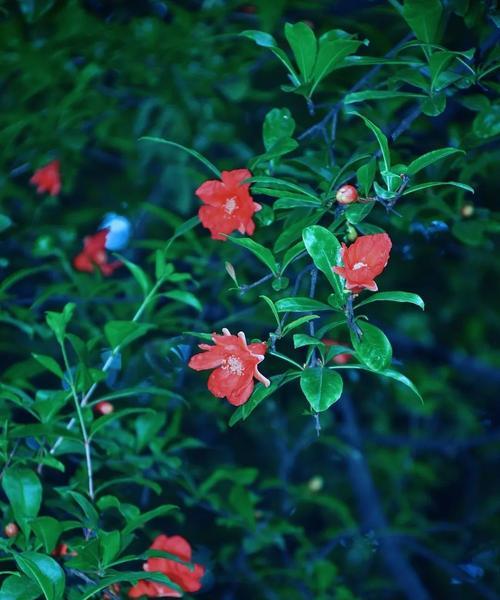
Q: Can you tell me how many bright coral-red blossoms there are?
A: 6